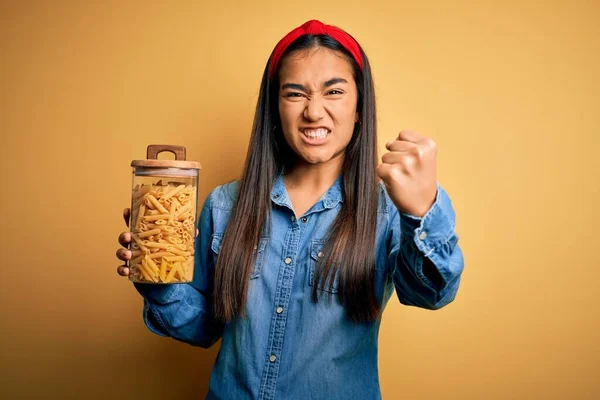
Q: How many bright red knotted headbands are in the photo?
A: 1